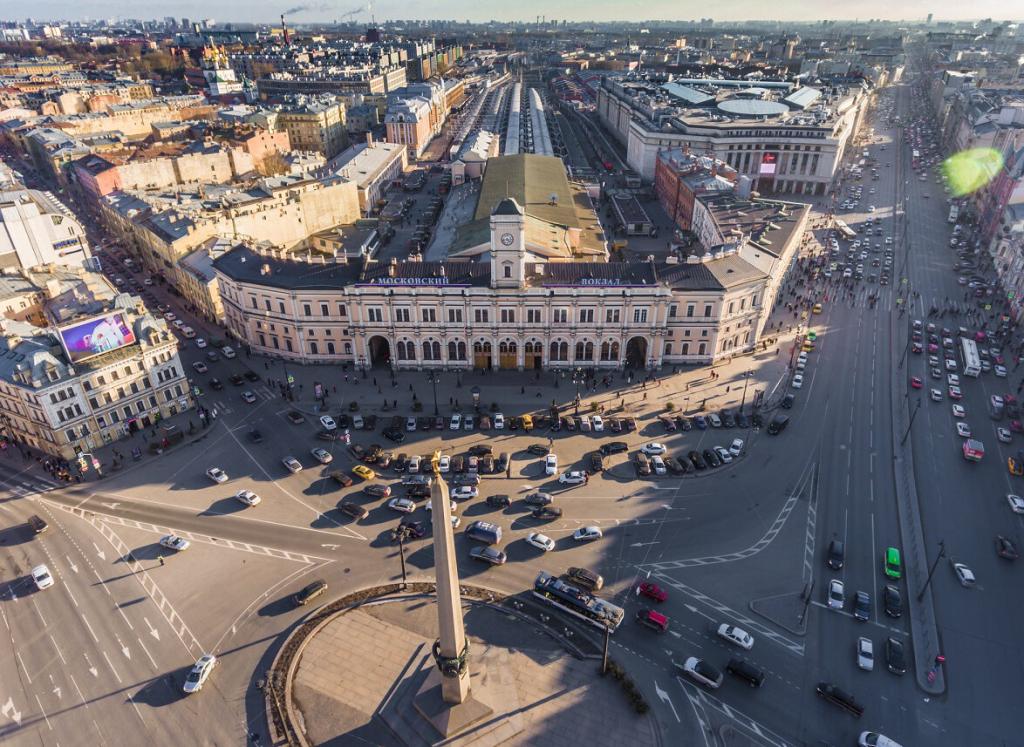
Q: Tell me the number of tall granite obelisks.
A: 1